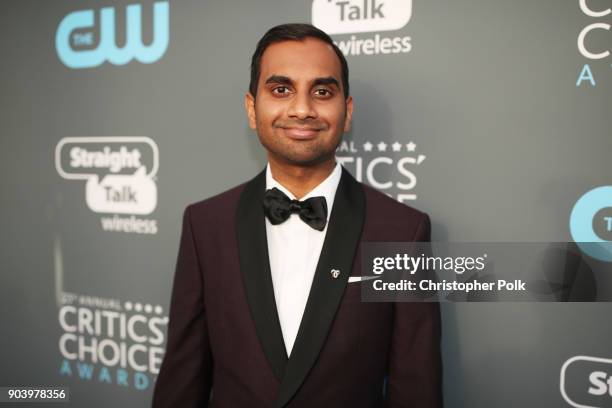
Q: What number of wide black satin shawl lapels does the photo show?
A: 2